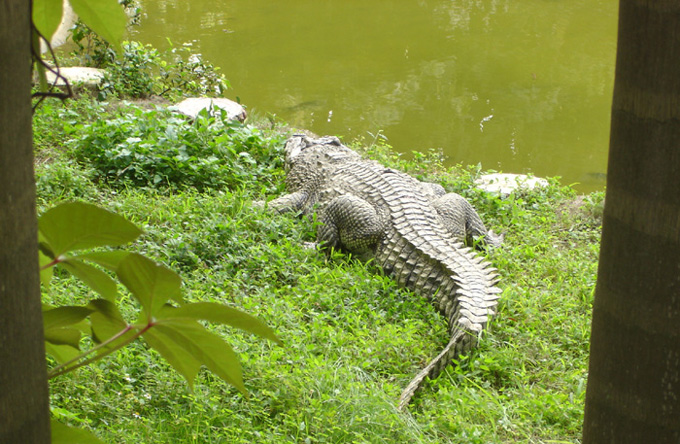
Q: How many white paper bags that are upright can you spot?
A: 0